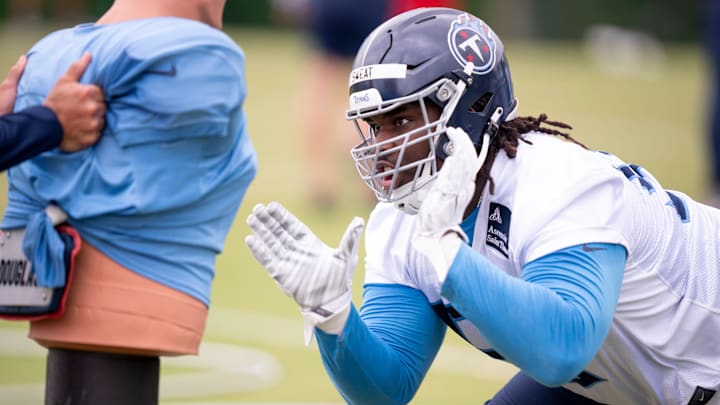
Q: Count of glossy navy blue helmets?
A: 1